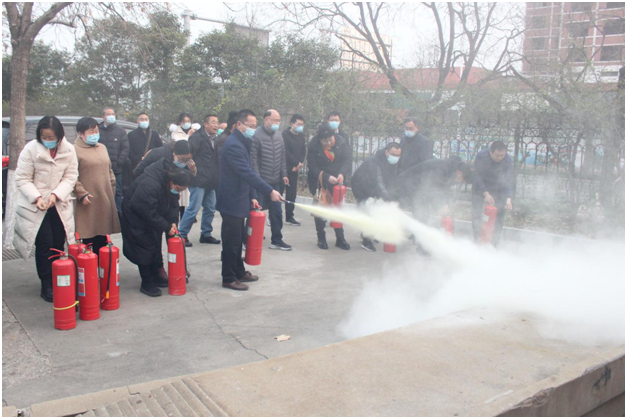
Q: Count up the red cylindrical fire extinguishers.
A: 10